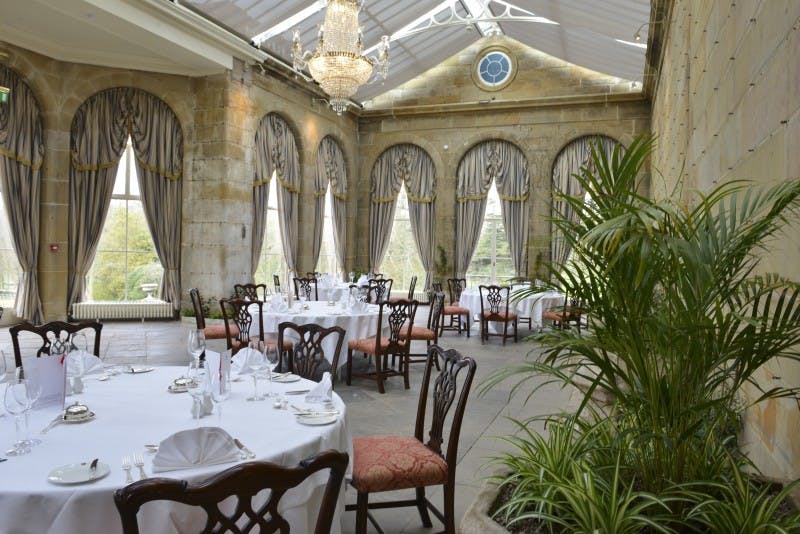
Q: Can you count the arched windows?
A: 7